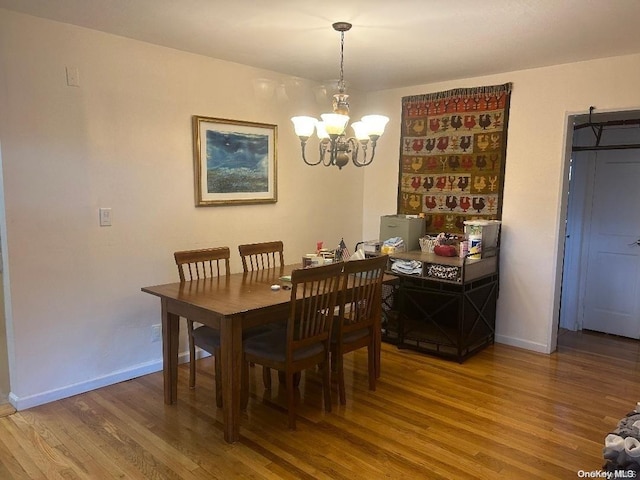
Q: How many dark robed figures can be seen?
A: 0